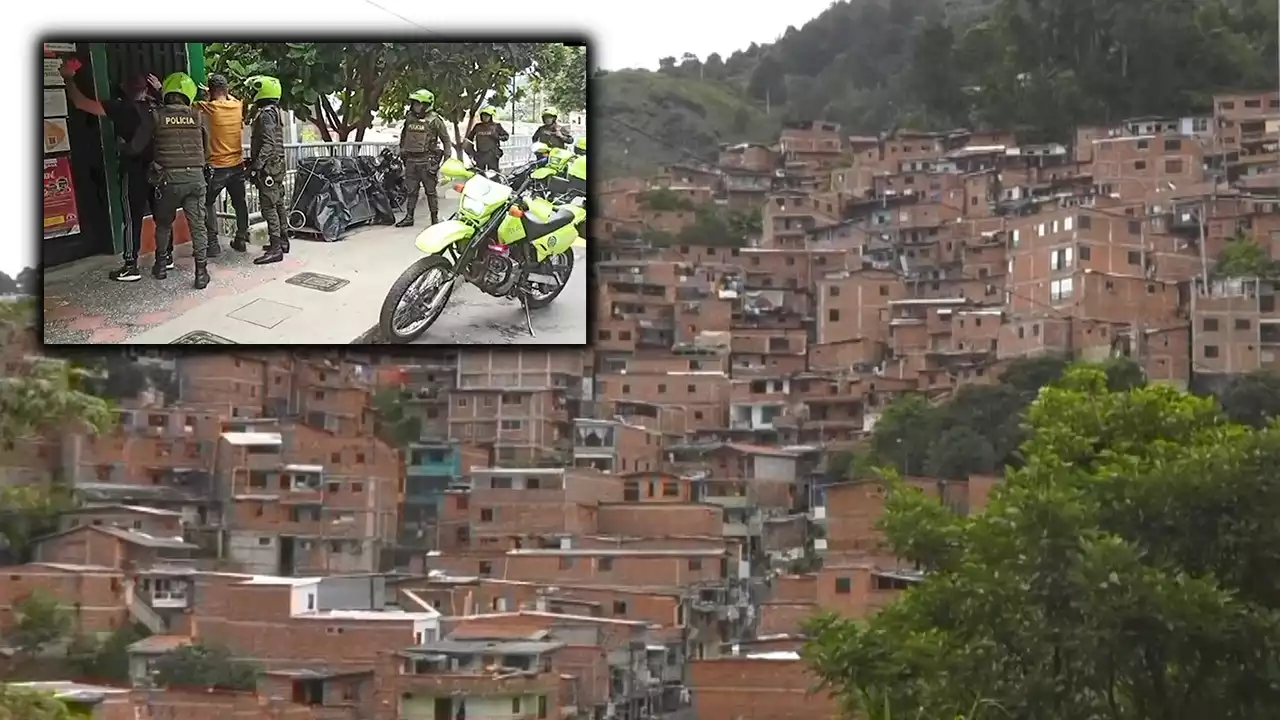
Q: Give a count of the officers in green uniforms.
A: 5